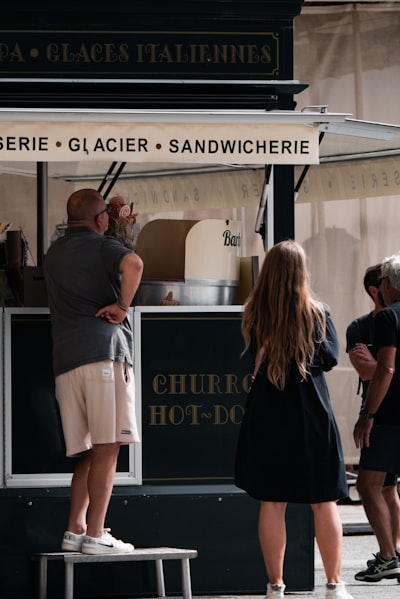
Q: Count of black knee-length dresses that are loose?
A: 1